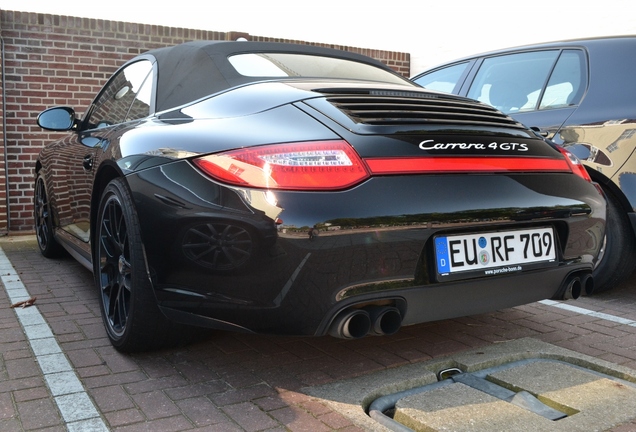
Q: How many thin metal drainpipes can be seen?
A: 1